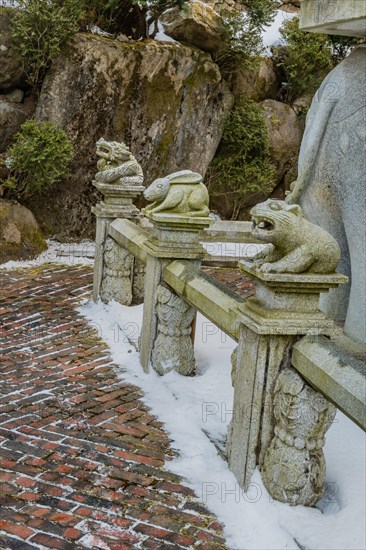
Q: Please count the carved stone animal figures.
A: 3